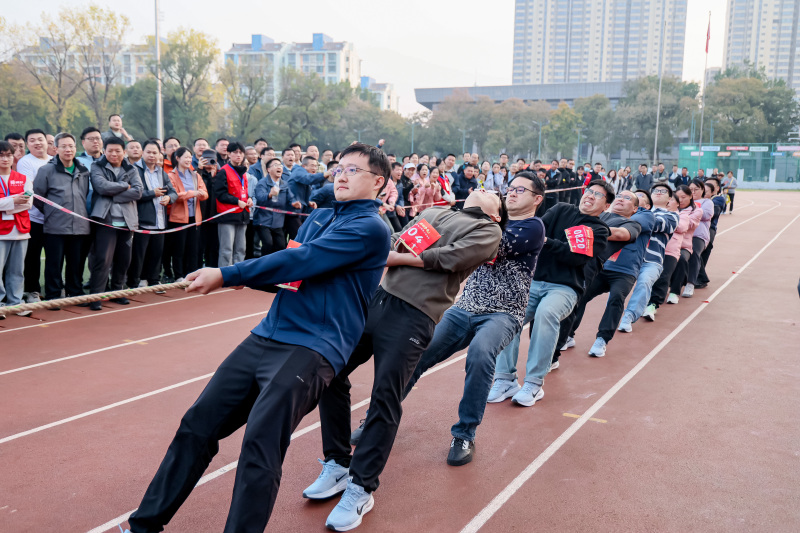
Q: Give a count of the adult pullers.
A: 12